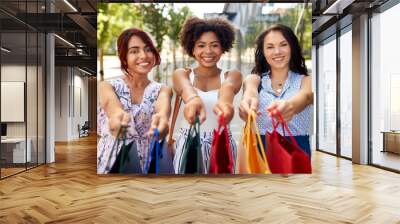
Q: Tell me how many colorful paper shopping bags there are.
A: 6